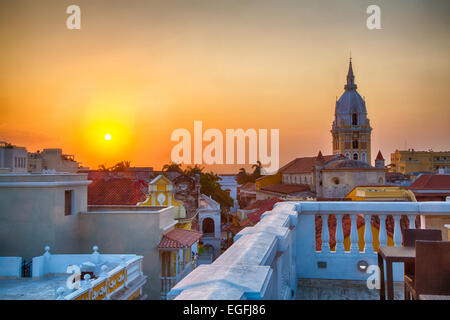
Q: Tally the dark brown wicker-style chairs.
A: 2